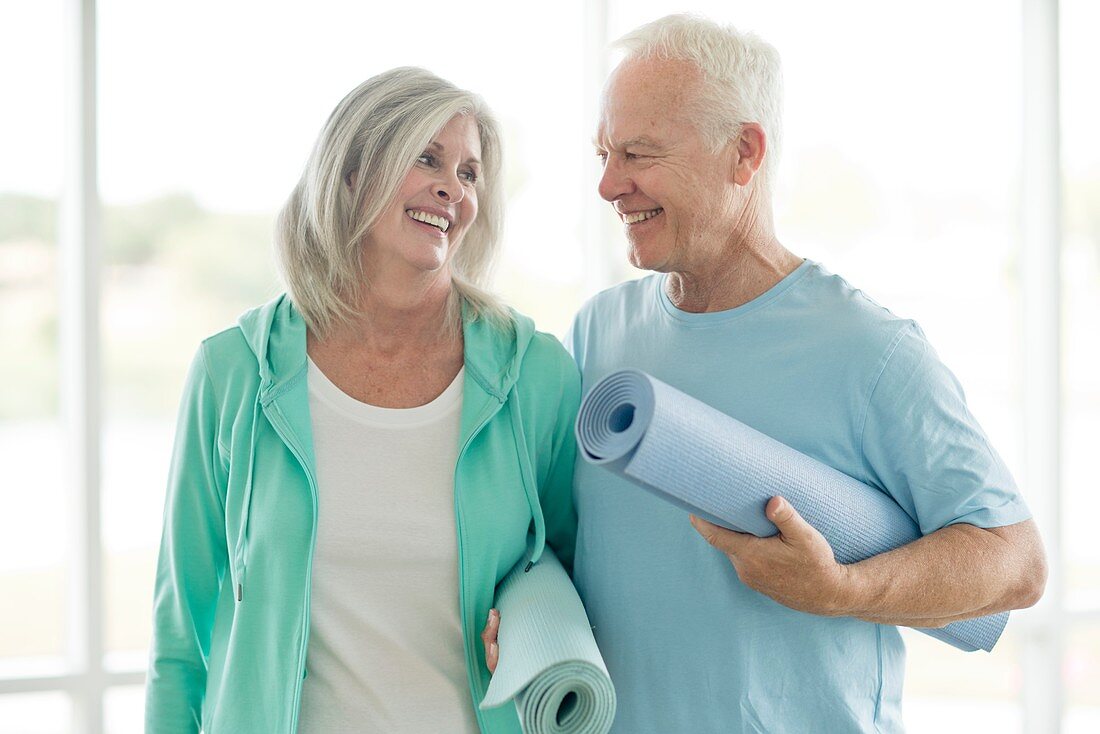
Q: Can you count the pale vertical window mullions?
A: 3